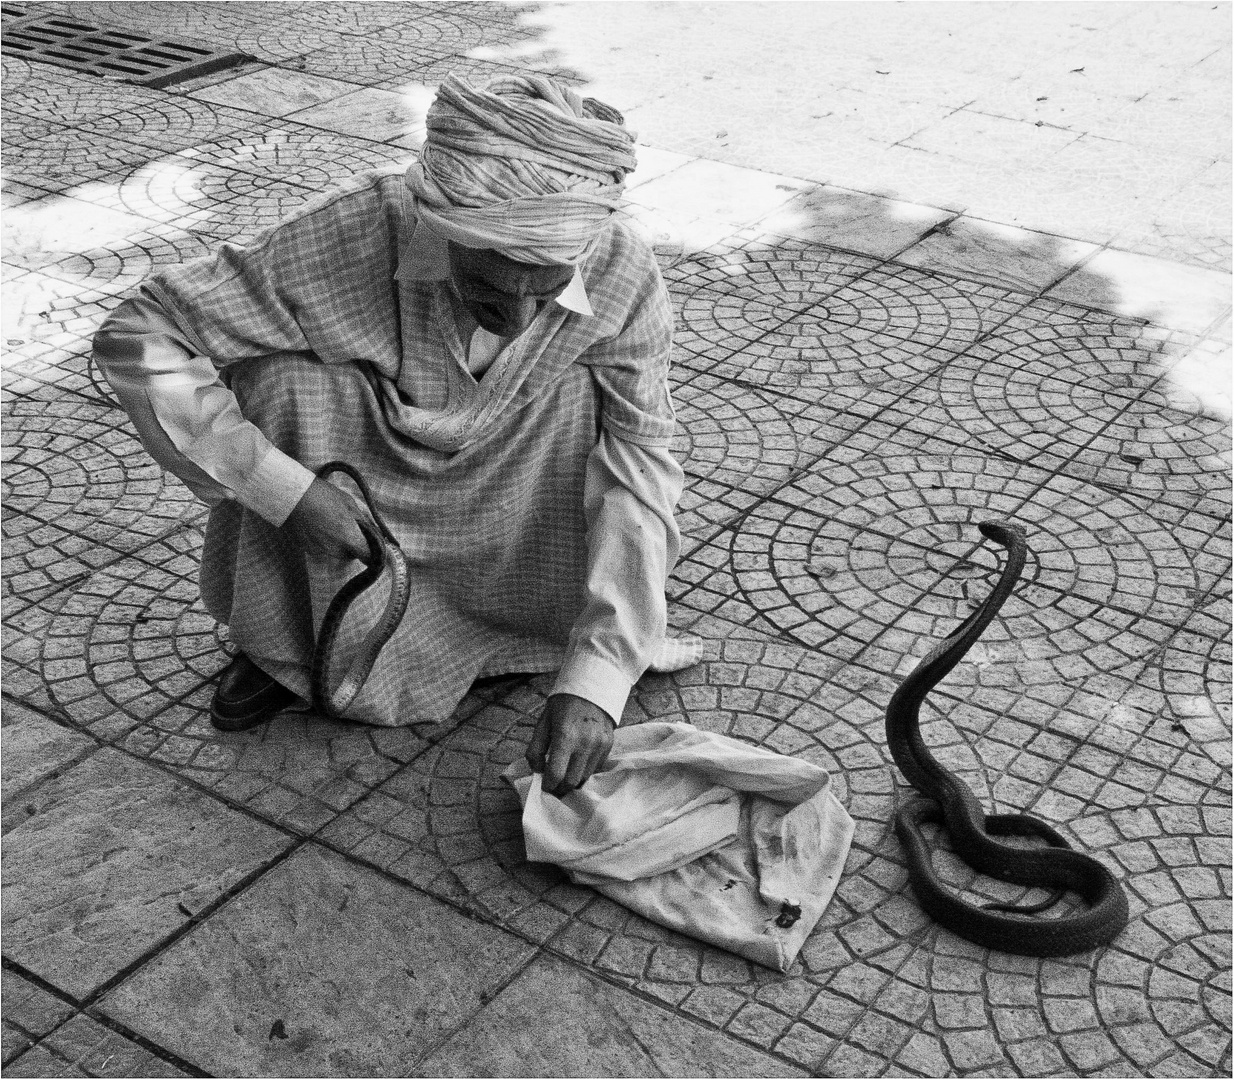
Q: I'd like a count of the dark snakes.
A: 2